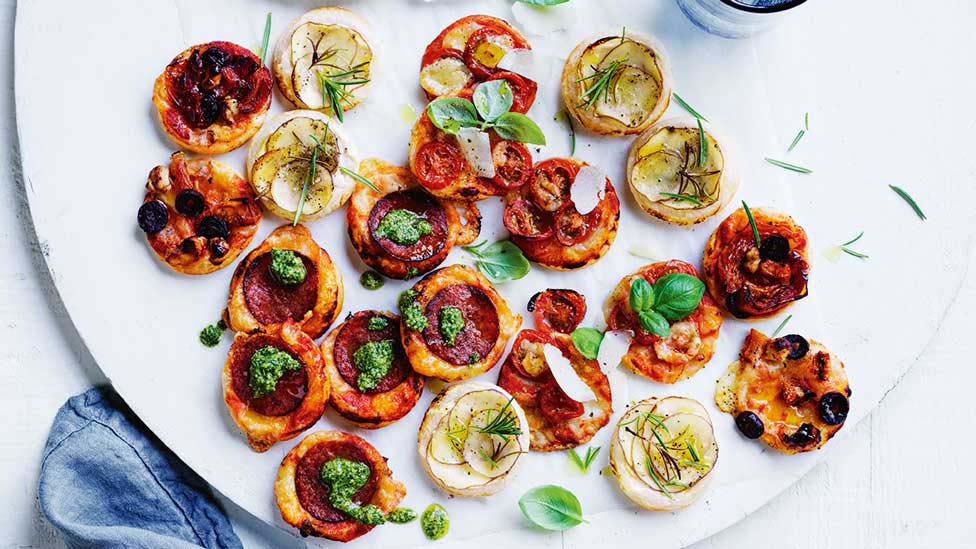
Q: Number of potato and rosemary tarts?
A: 6